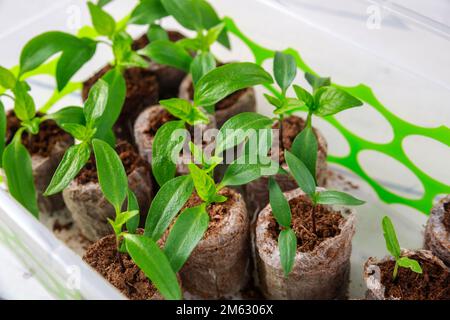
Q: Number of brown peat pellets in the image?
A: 12